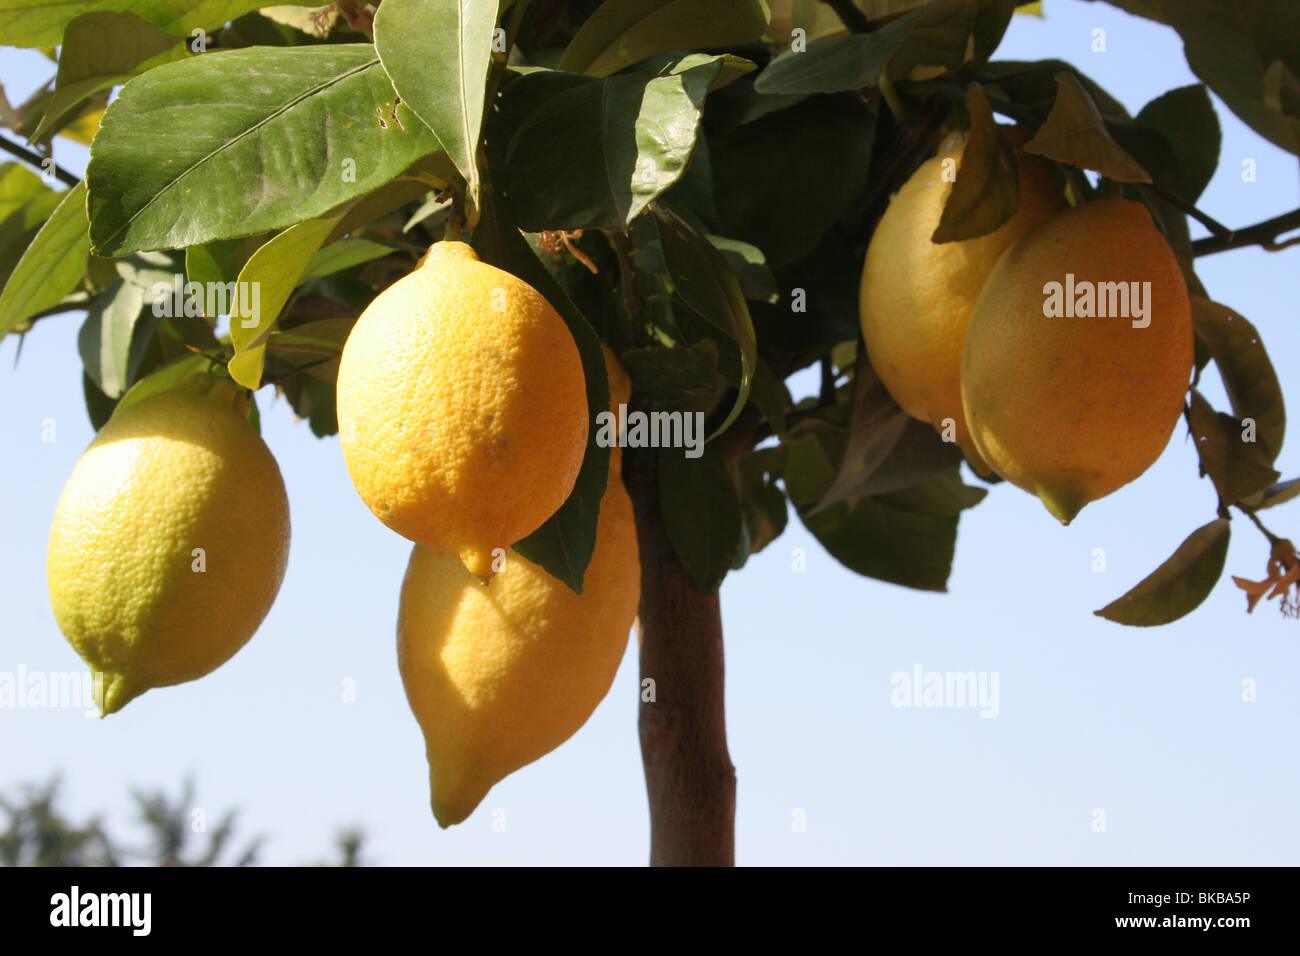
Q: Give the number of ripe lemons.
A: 5